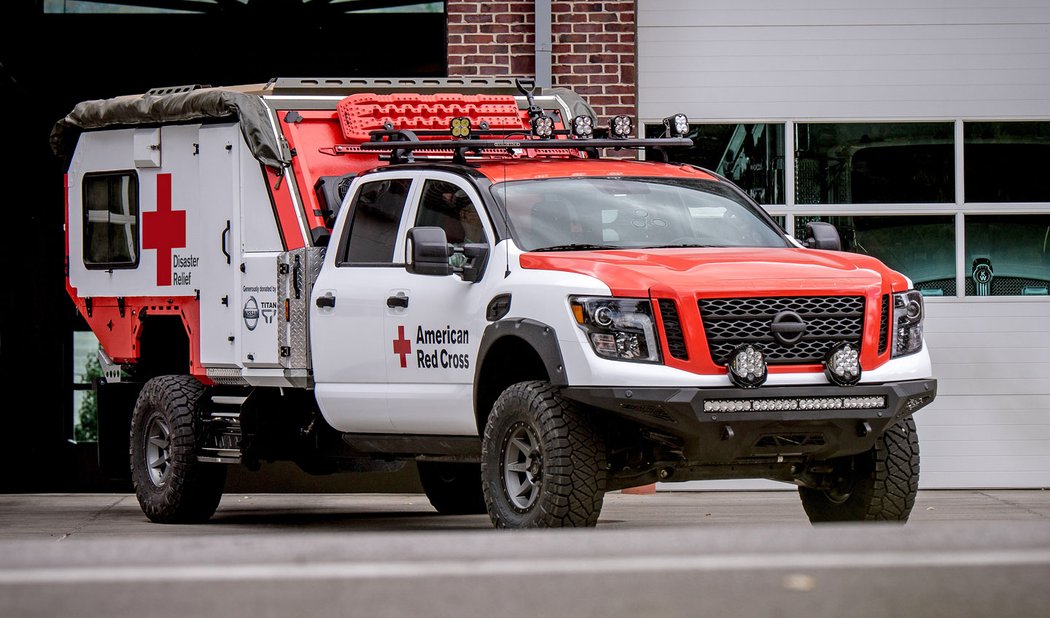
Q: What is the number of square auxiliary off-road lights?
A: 5